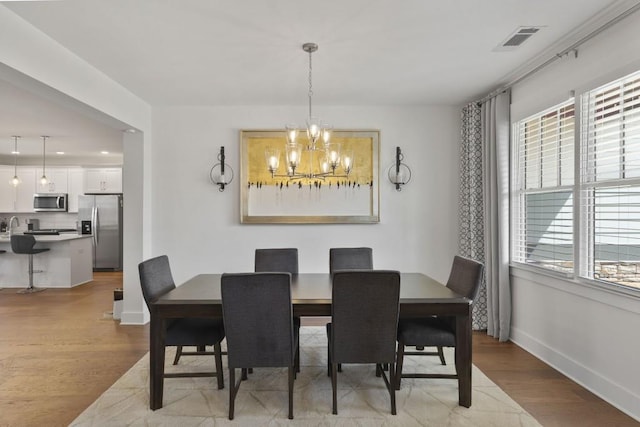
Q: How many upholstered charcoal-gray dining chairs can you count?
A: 6